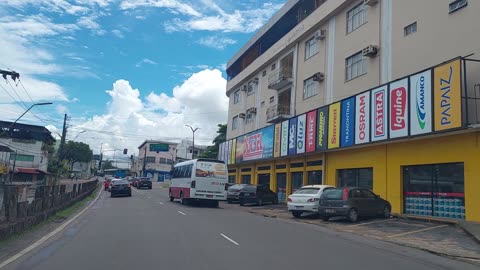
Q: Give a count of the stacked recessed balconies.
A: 2